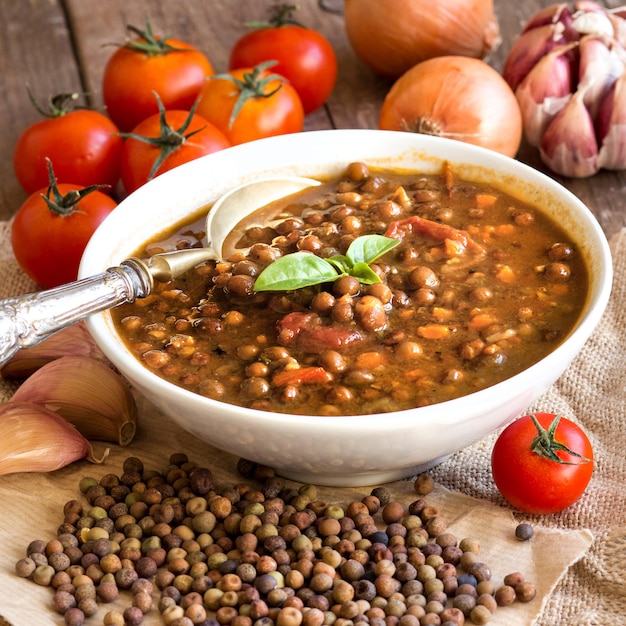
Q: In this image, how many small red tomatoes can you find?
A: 7